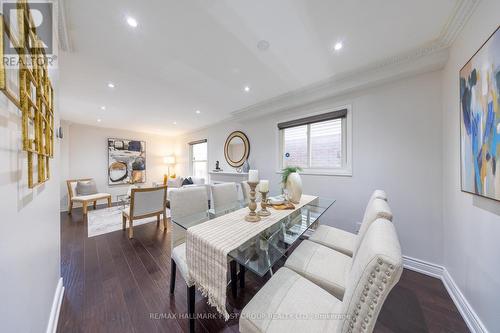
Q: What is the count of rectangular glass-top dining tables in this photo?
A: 1